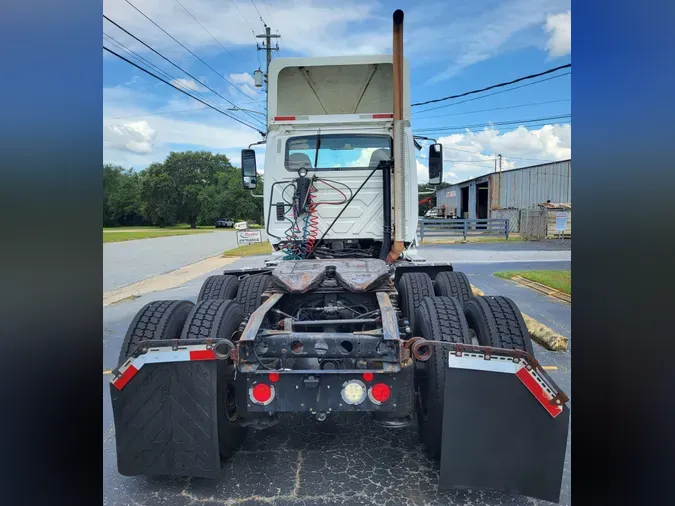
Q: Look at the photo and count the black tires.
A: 8